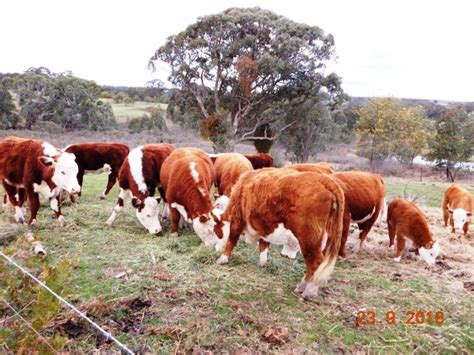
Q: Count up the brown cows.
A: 11